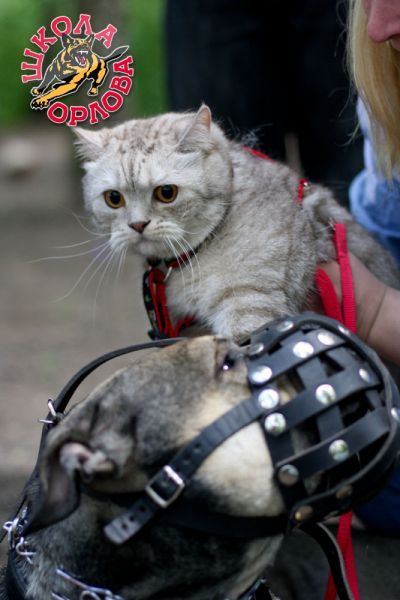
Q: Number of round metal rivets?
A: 15